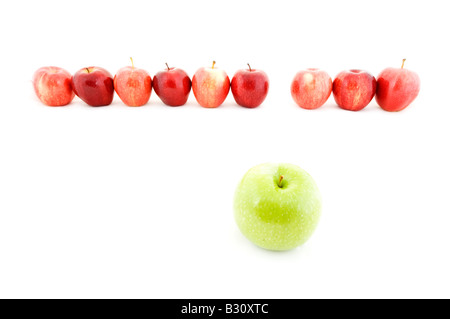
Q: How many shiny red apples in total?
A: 9